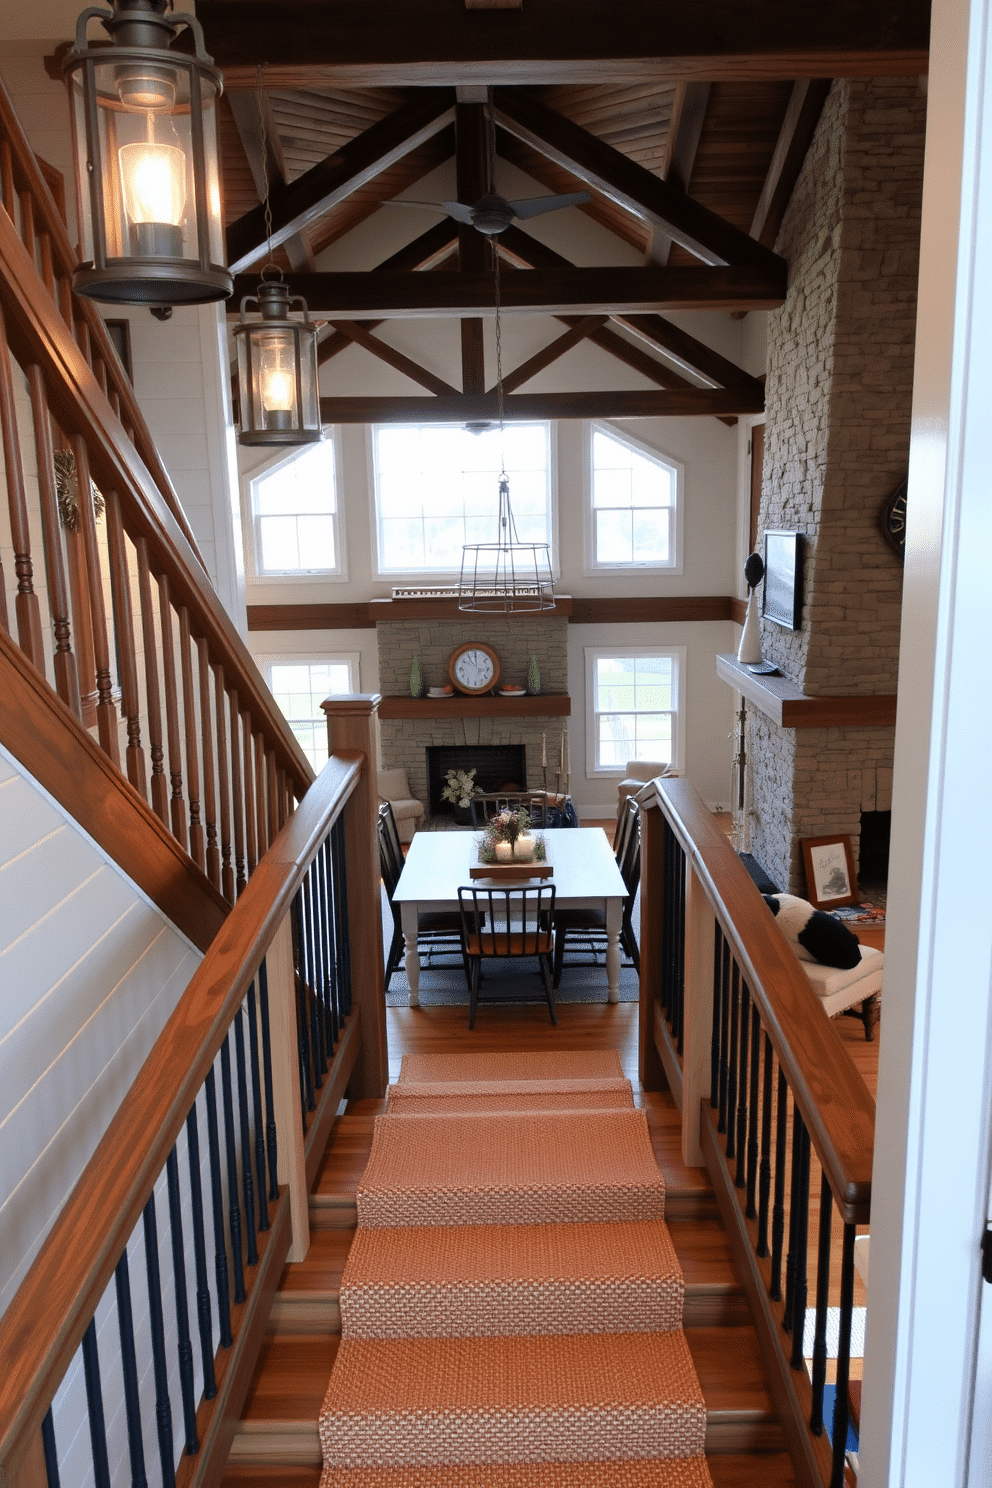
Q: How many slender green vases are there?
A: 2